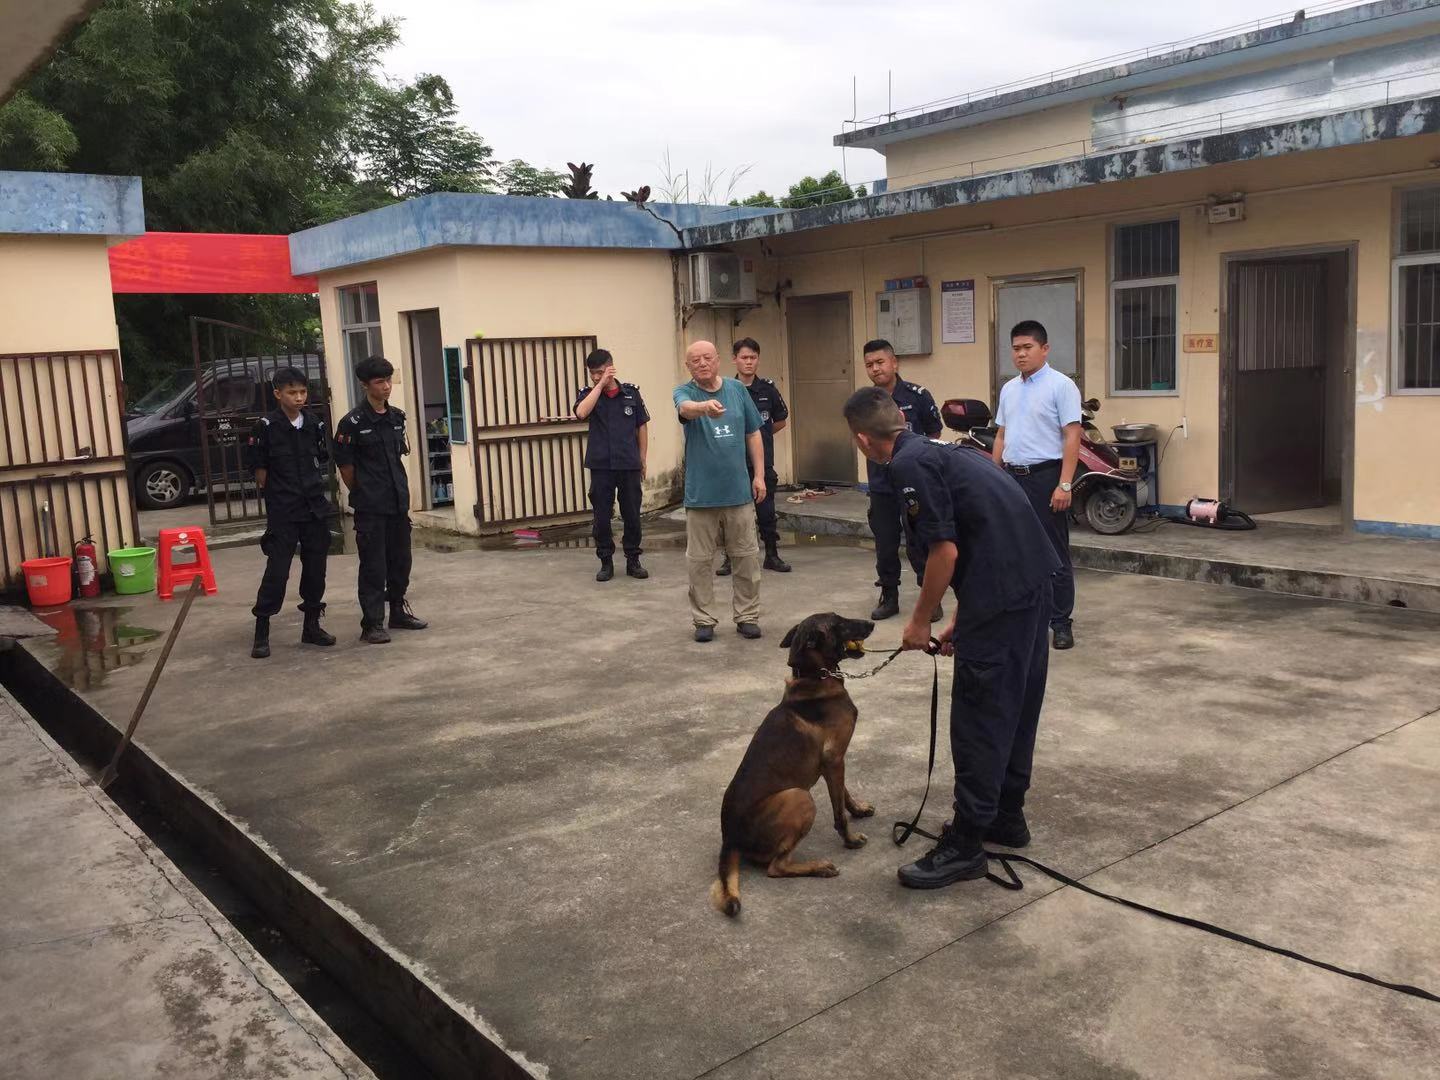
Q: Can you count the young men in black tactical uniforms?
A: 6